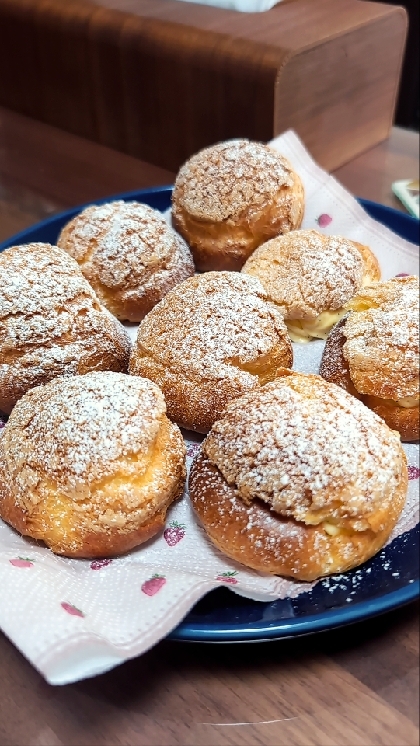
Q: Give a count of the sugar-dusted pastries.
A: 8